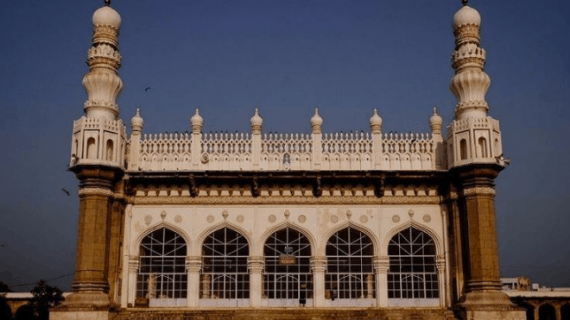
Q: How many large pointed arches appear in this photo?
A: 5